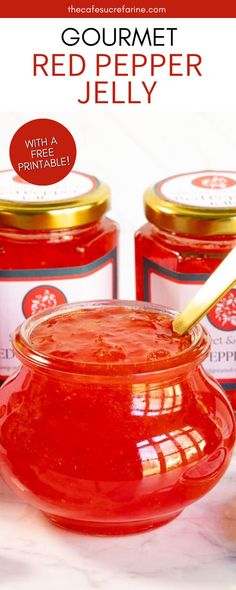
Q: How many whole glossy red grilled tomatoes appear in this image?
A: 0